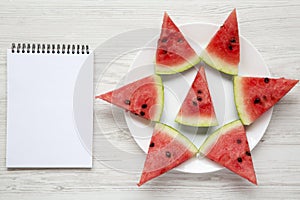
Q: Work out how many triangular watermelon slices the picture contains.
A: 7